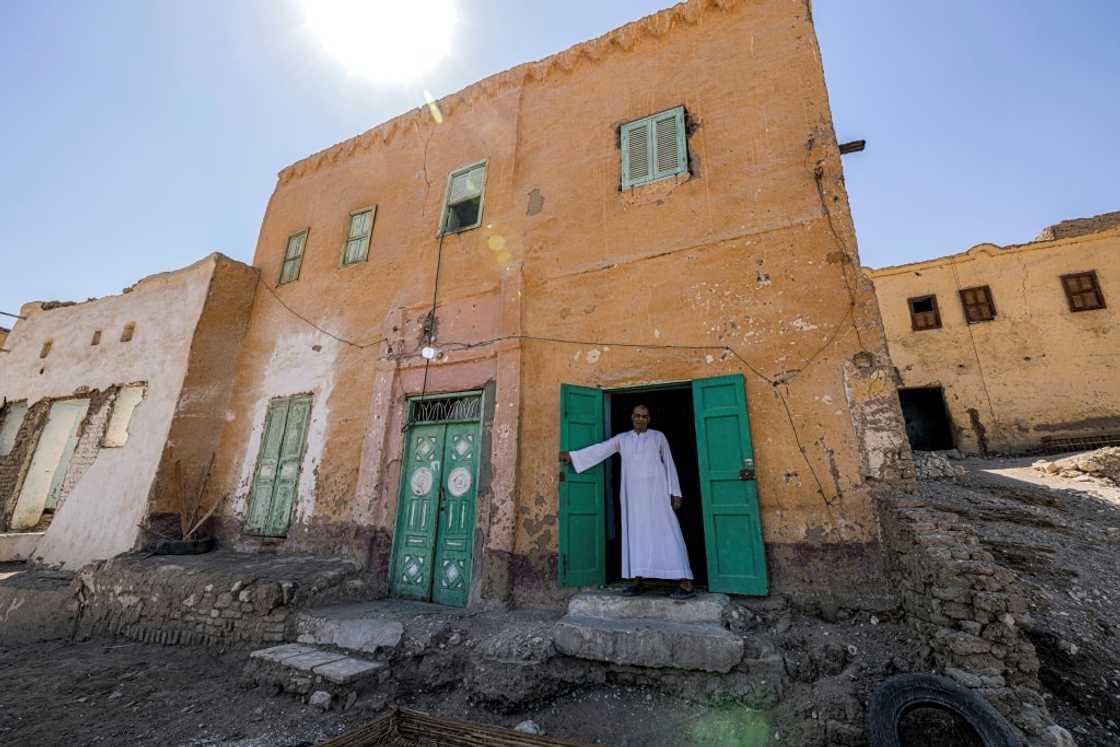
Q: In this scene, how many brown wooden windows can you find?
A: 3